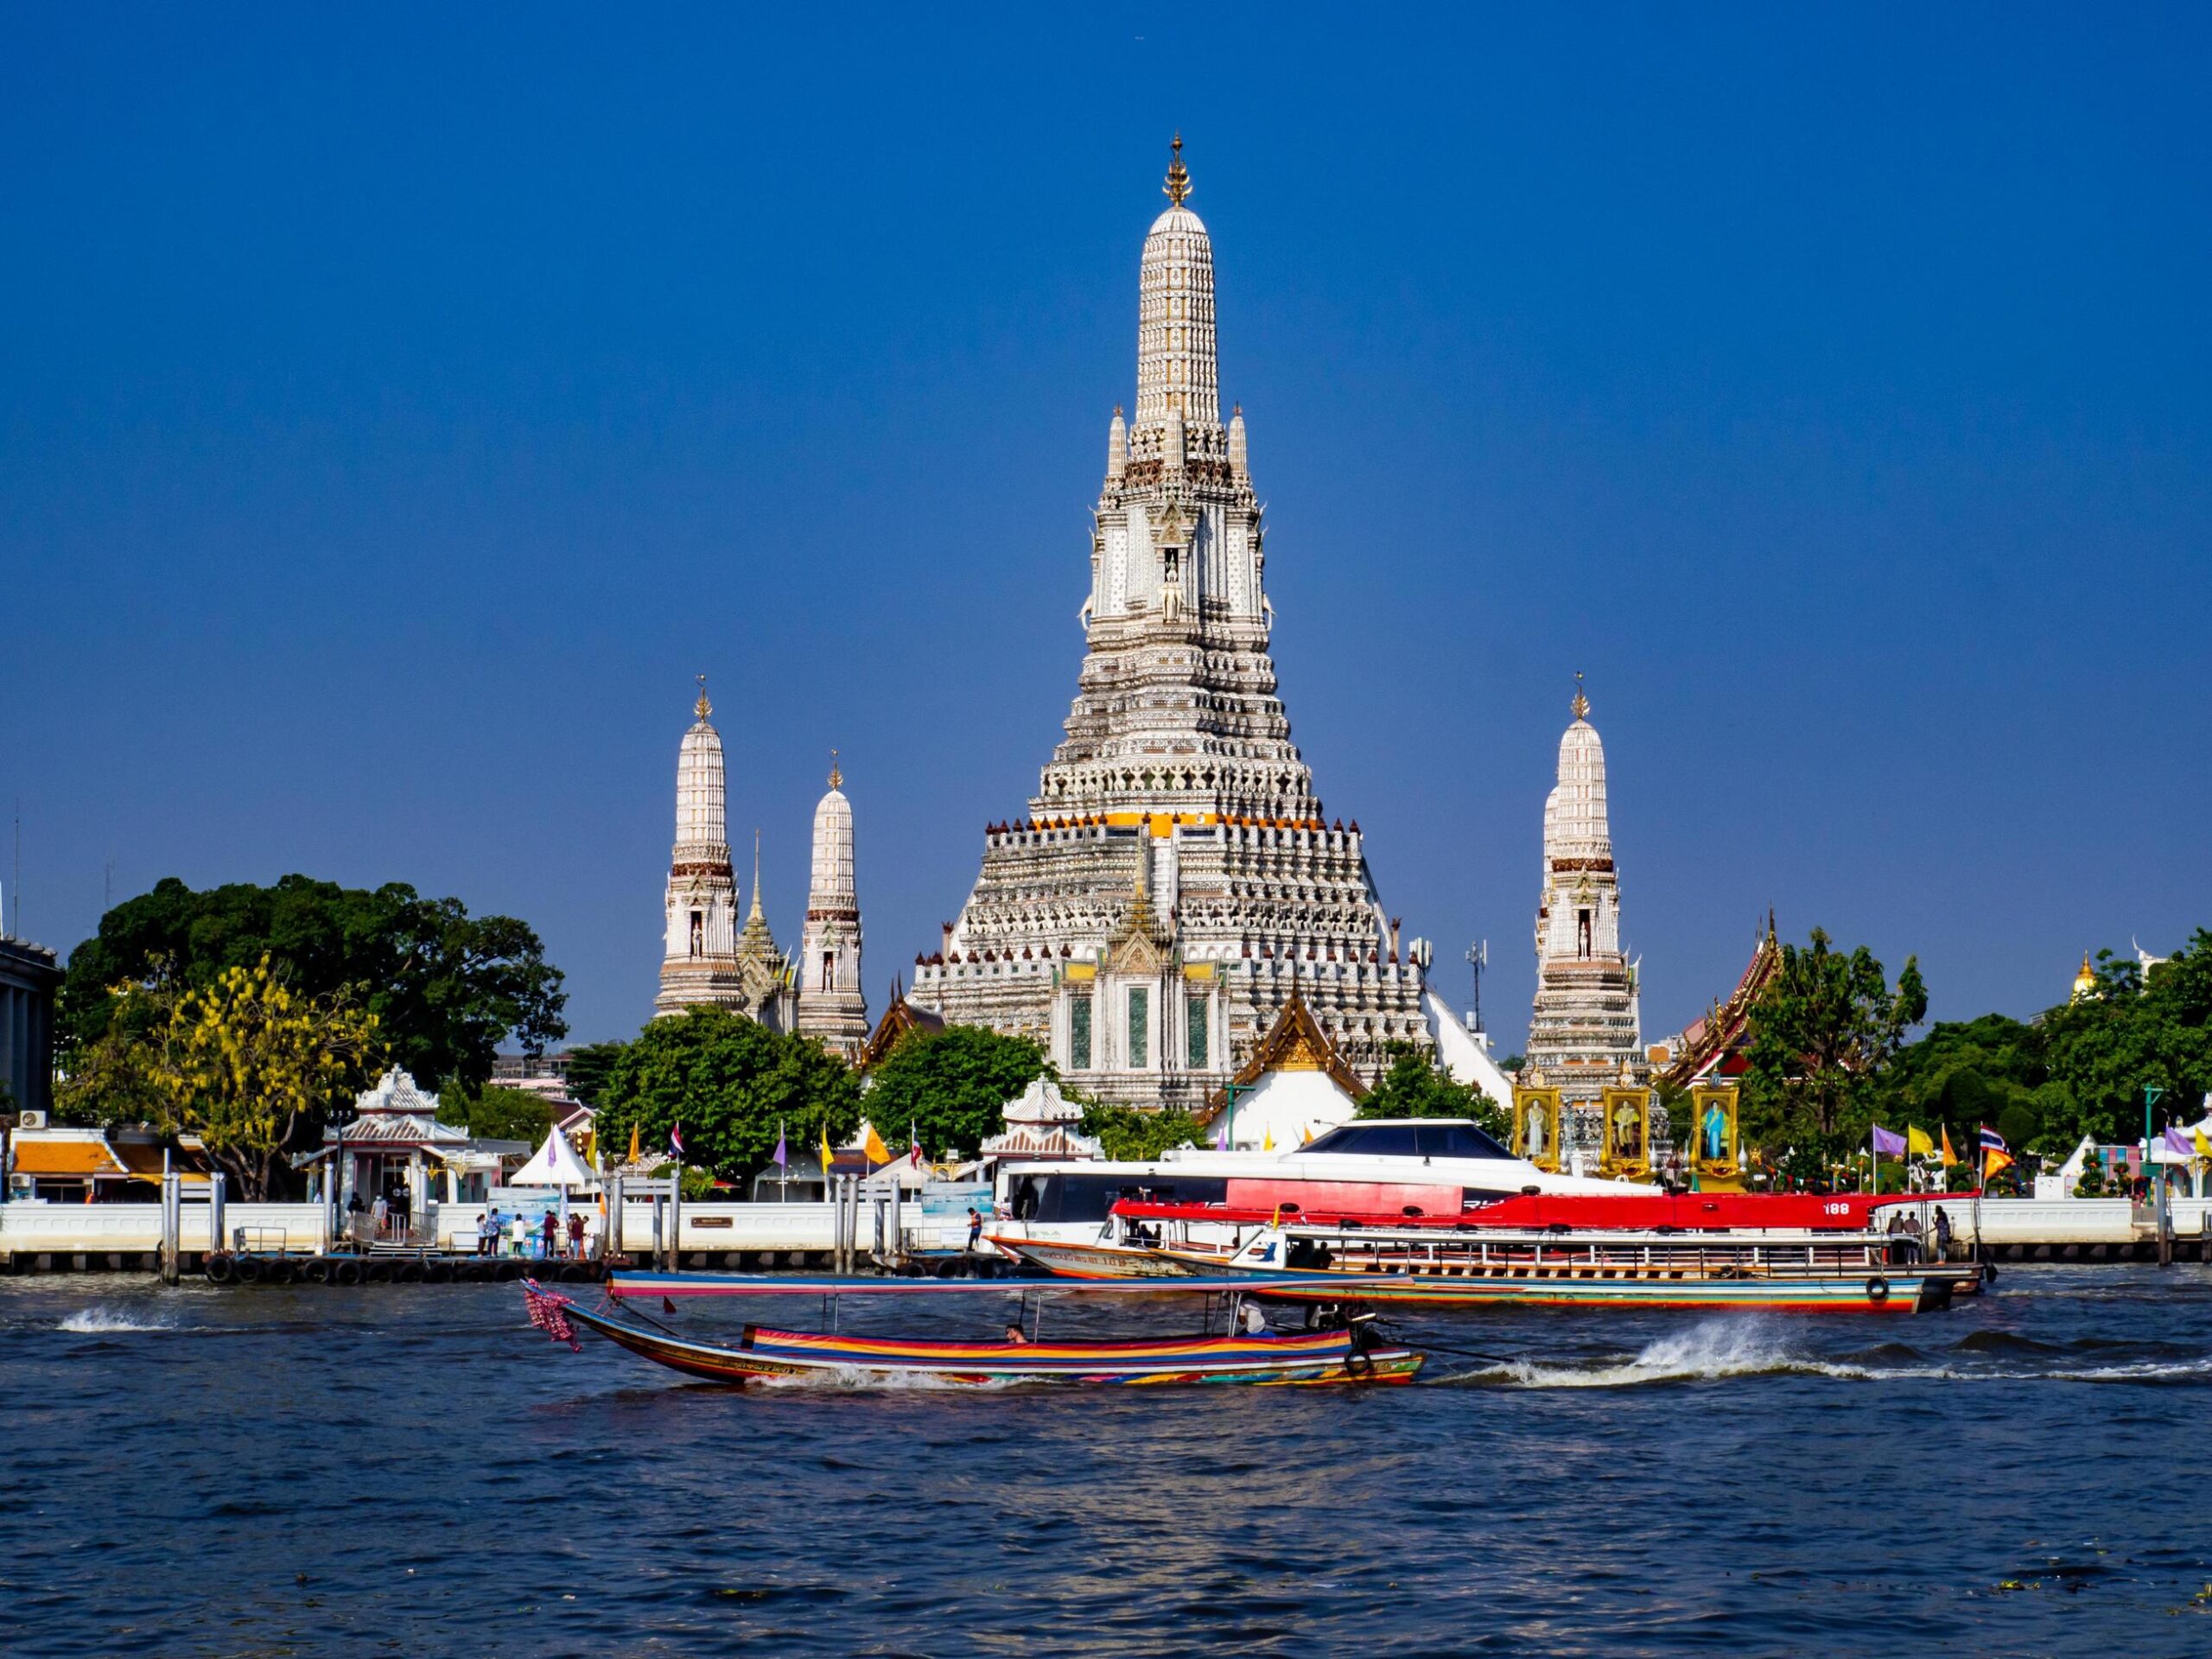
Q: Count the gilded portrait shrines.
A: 3